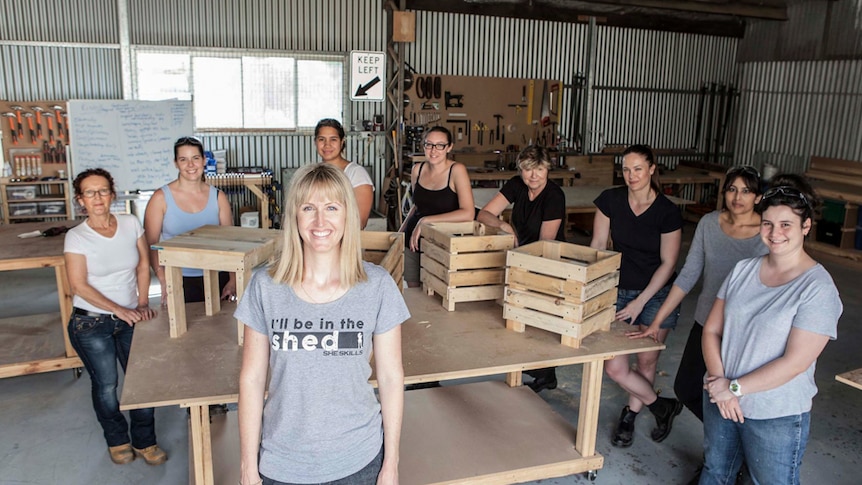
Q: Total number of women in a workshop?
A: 9